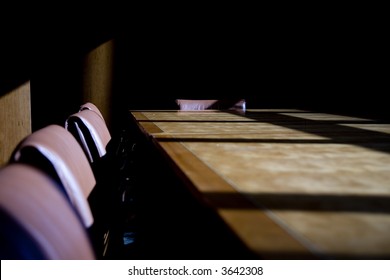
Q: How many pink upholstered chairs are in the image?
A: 5